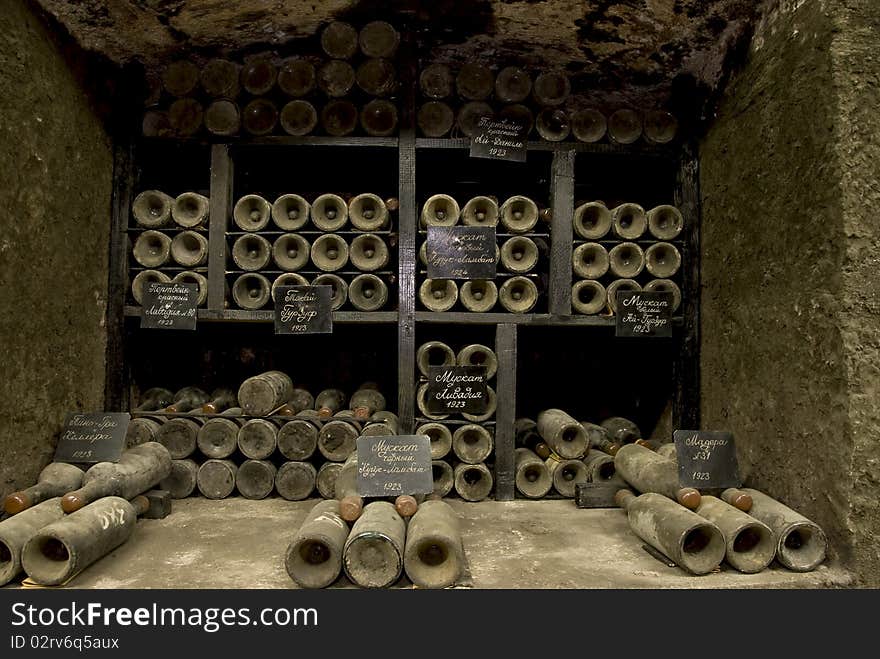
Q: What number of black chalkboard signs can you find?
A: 9